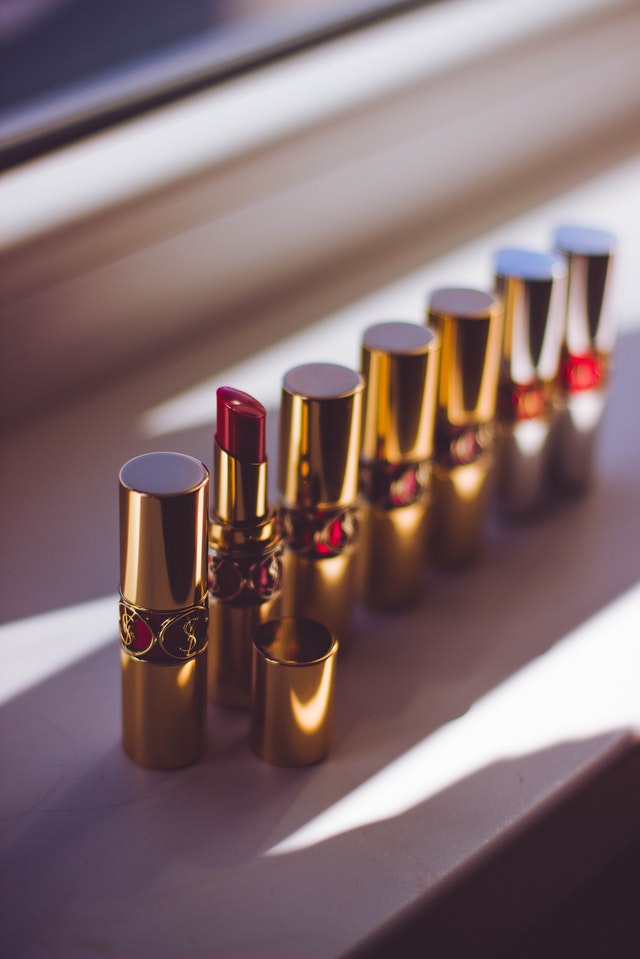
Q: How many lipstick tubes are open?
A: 1